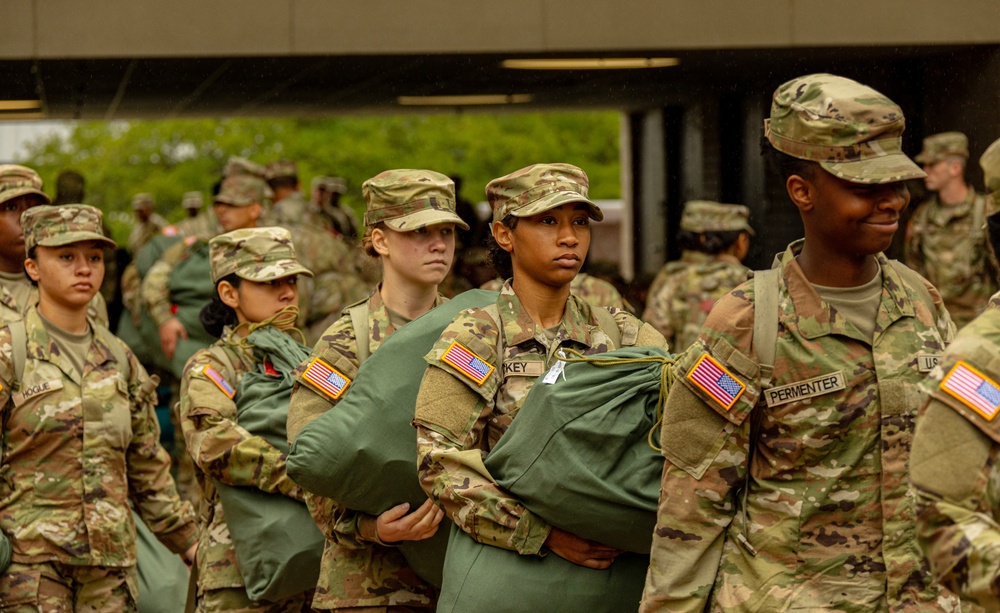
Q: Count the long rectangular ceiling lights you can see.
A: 3